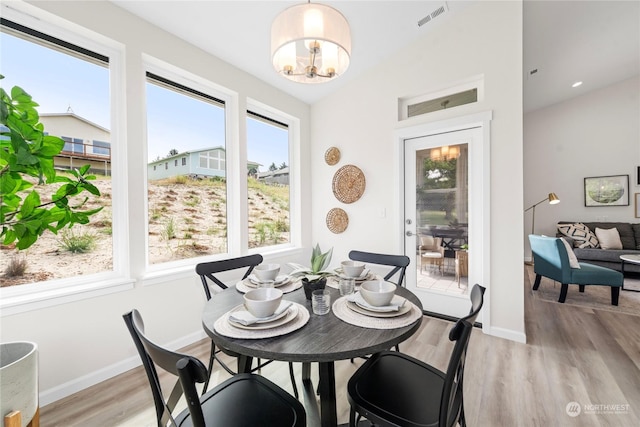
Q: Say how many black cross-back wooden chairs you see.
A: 4